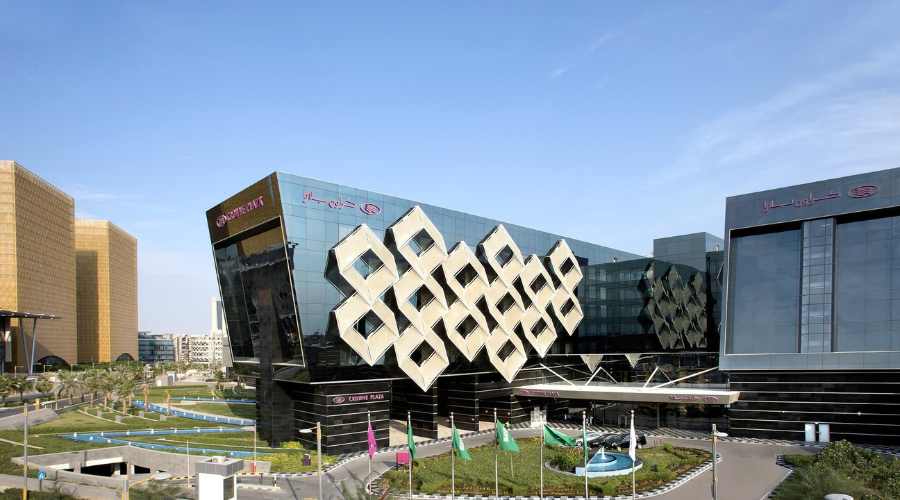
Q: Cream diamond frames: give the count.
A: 14